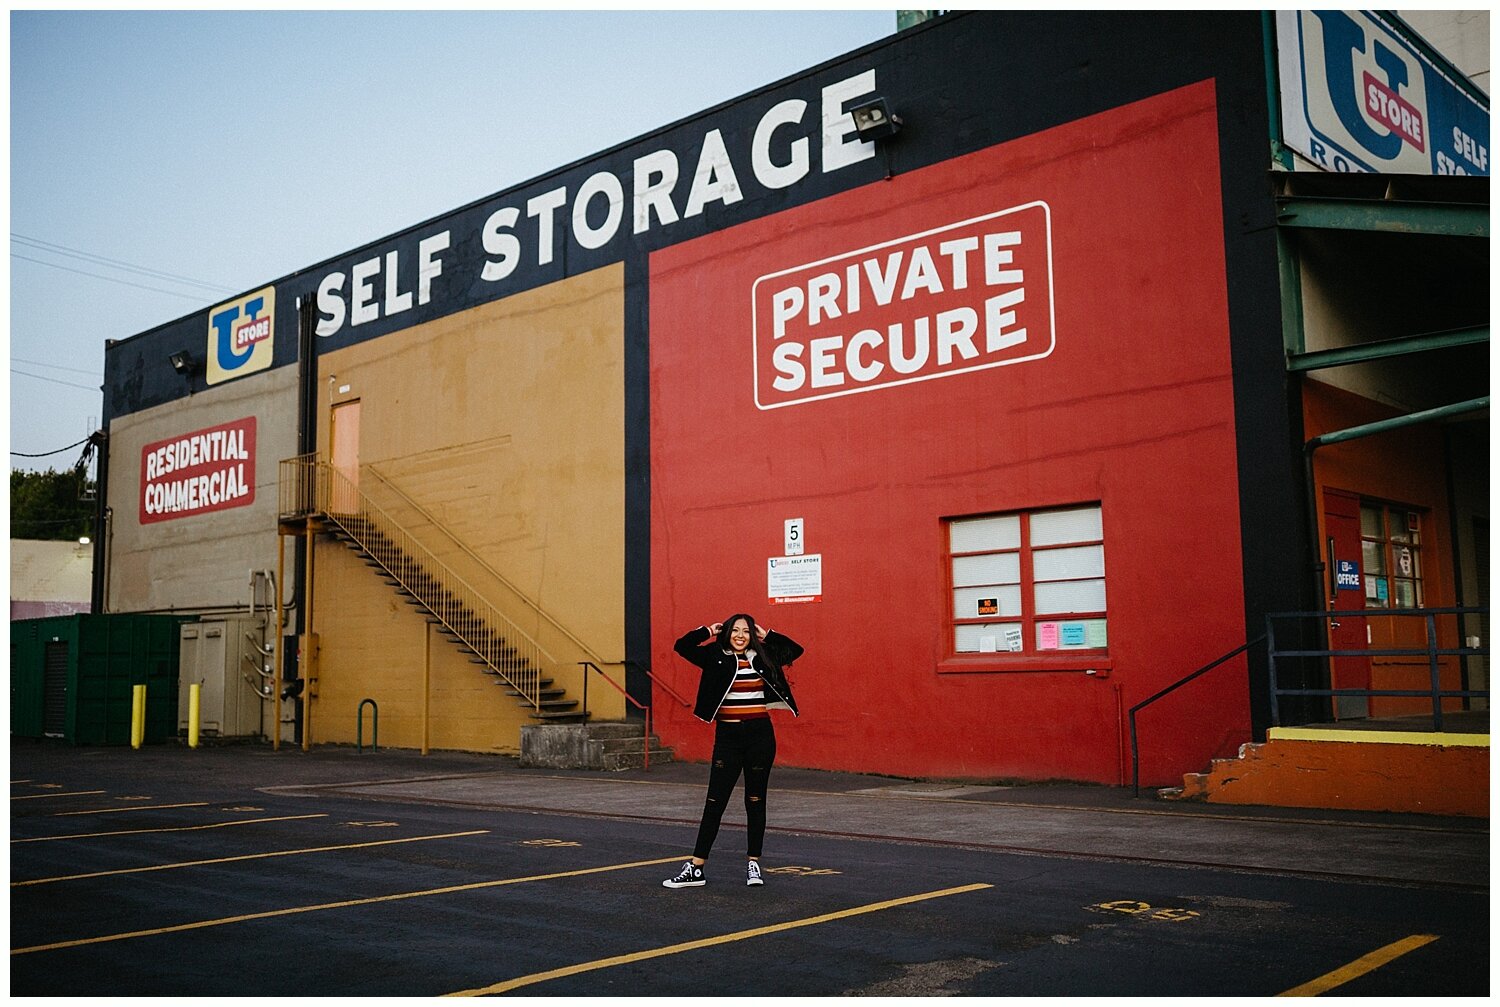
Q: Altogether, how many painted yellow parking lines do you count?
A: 8